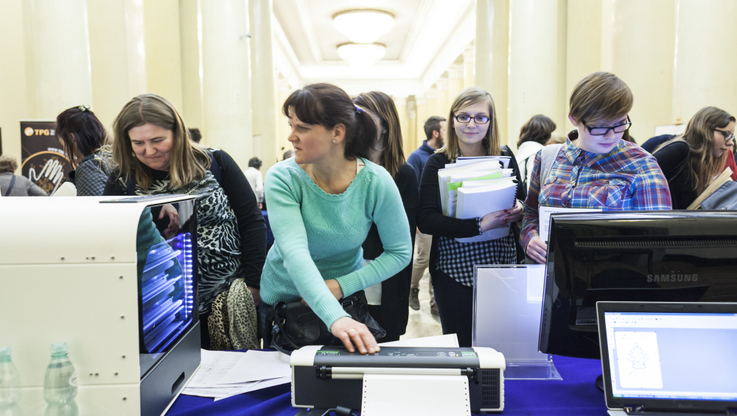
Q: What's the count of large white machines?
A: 1